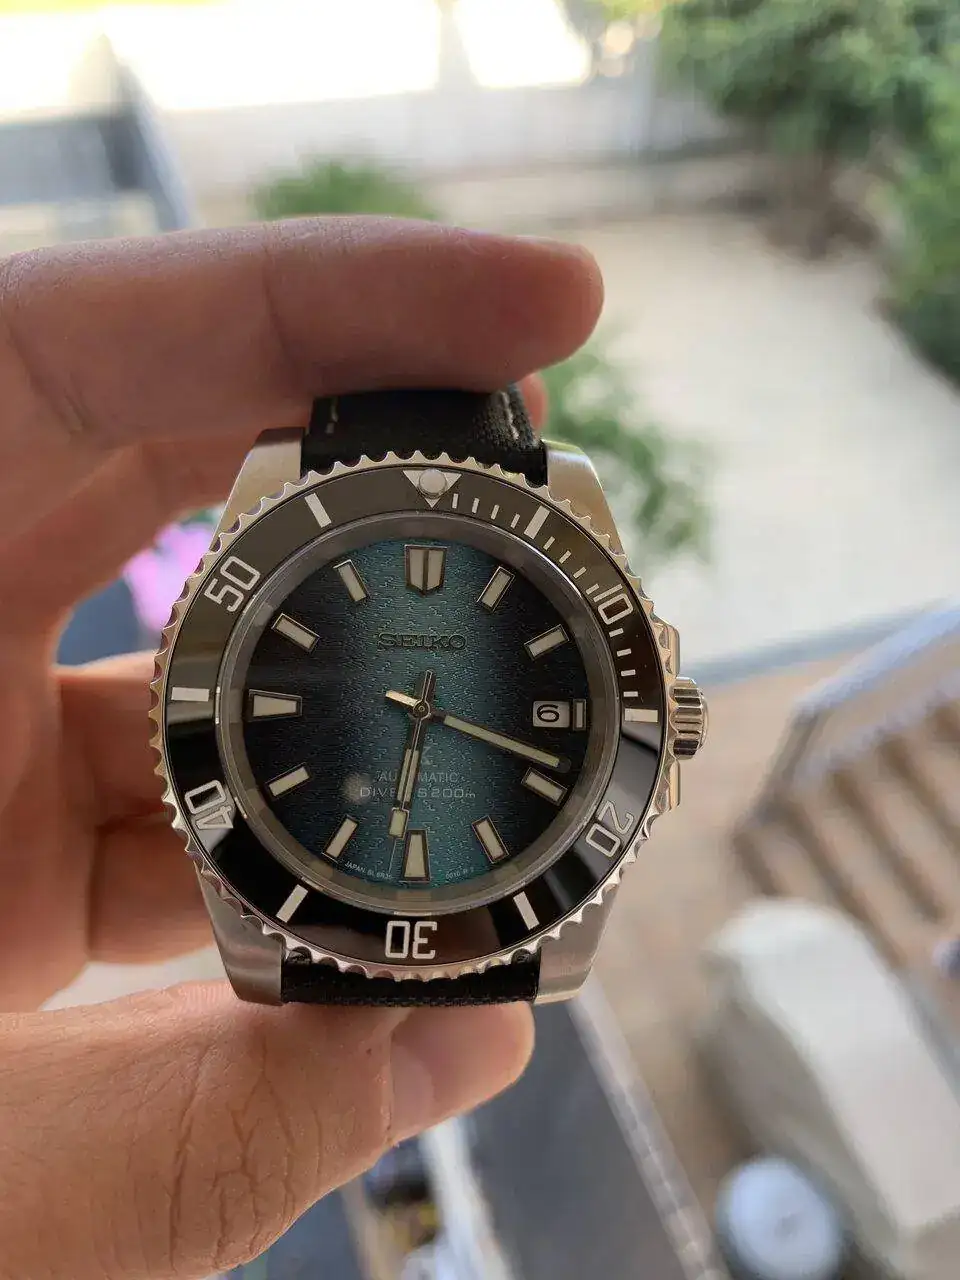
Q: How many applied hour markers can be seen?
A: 12